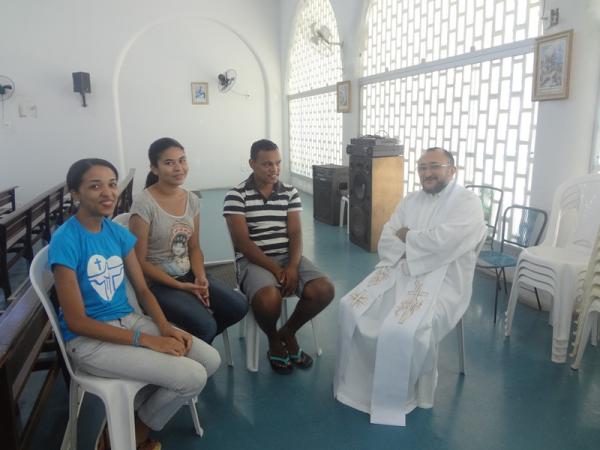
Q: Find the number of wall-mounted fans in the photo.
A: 3